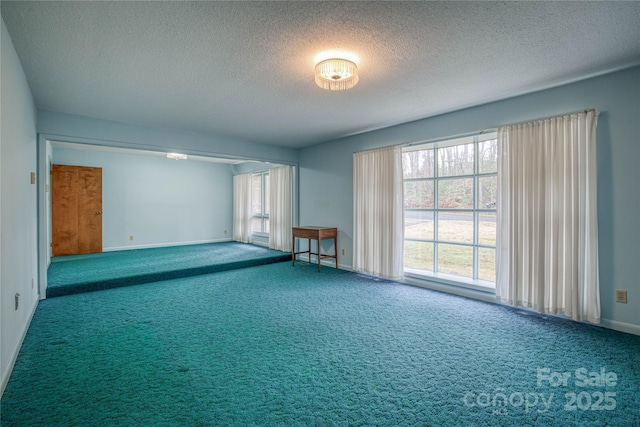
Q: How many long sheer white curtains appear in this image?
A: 4